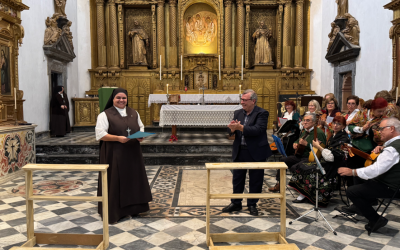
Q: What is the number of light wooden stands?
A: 2